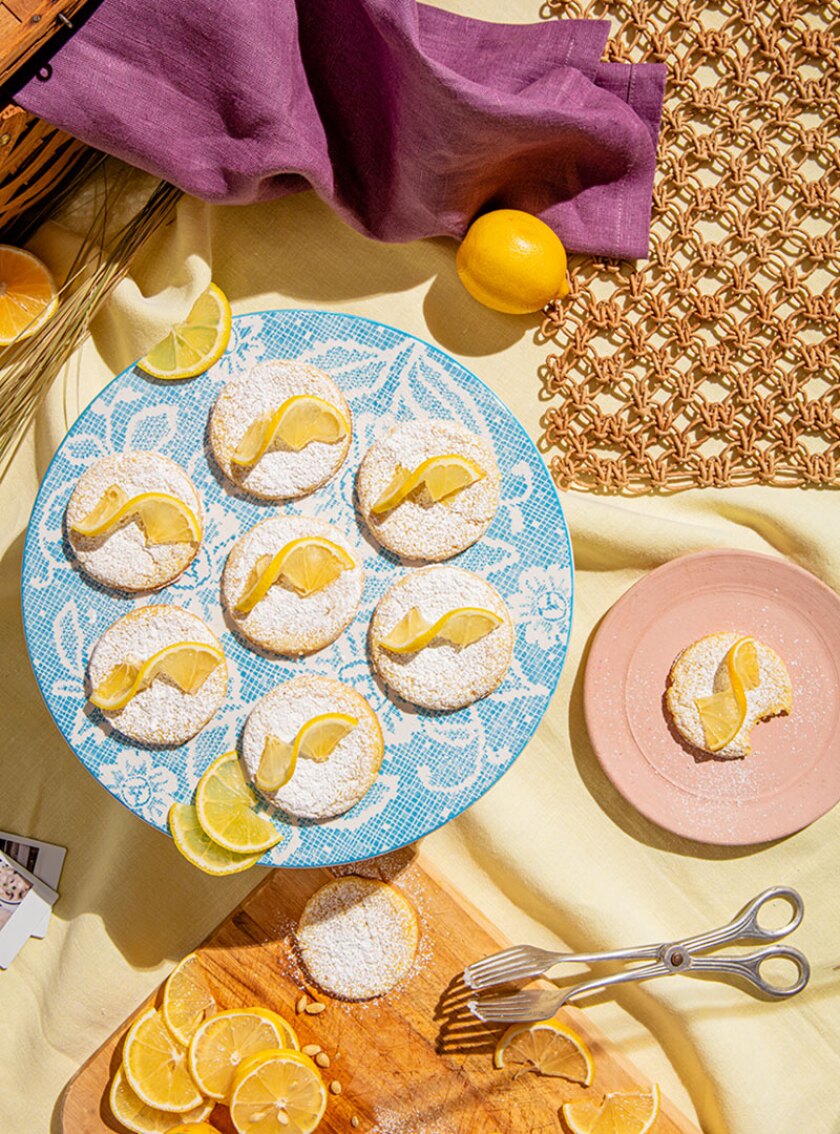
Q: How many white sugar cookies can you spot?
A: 9